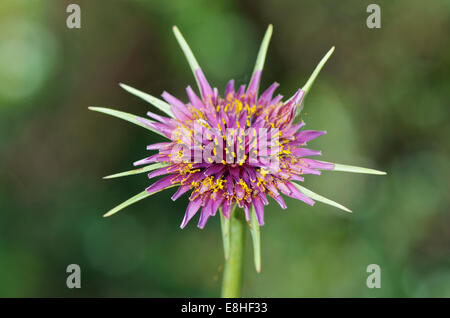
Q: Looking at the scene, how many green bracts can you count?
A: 11